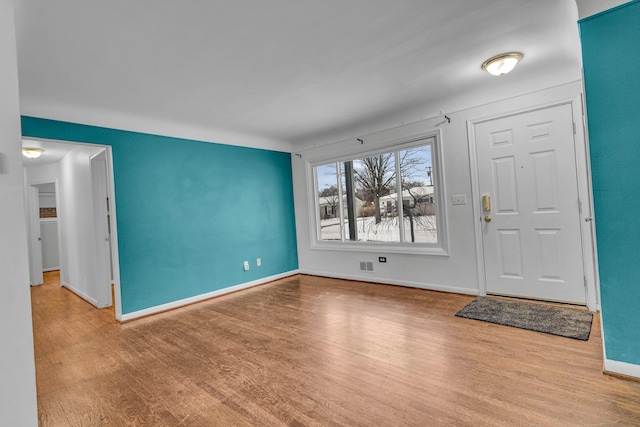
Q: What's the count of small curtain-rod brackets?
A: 3